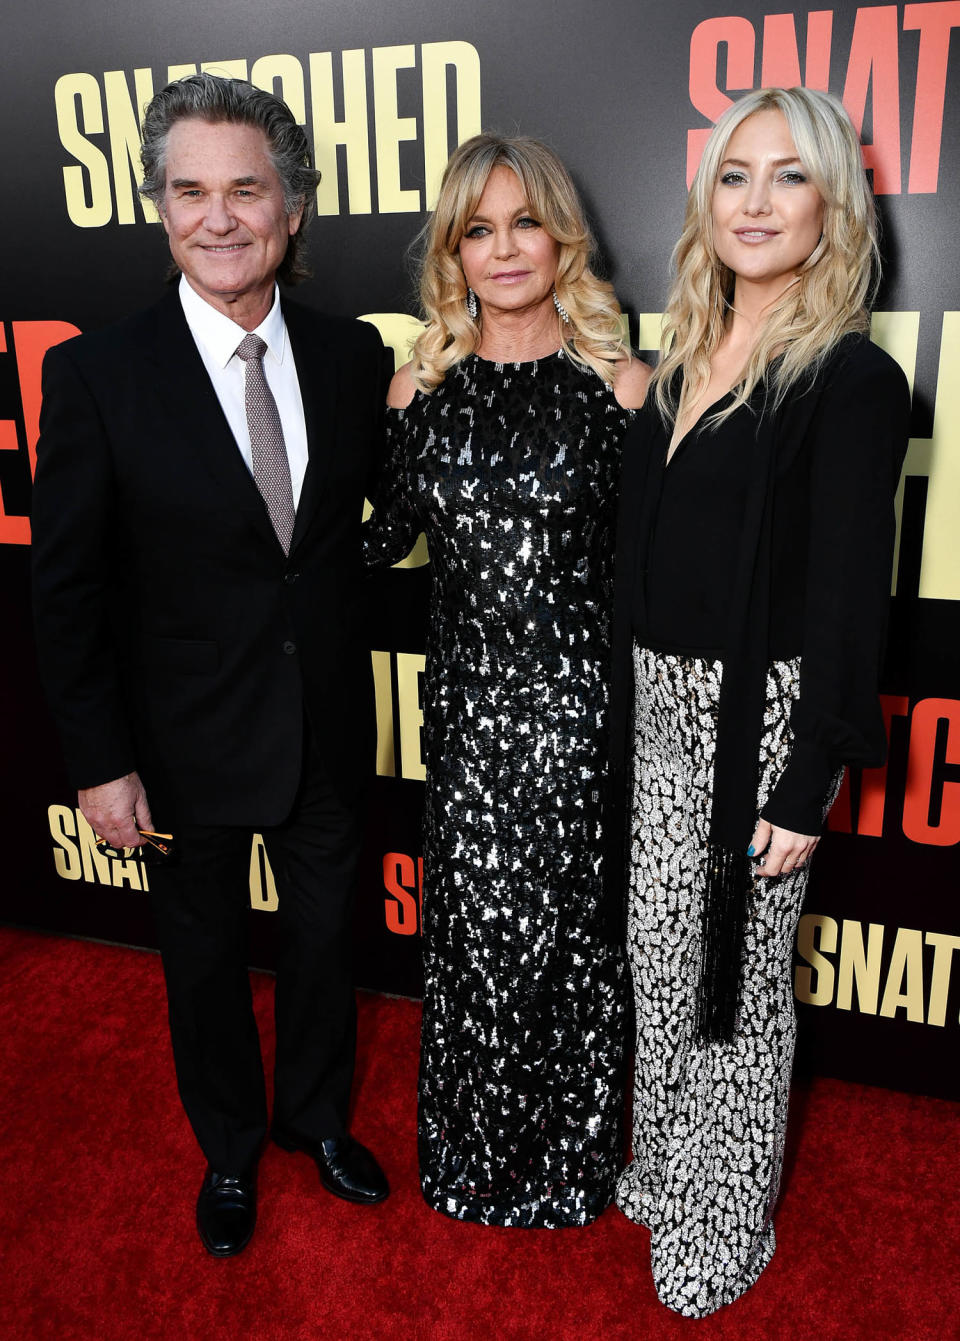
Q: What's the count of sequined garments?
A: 2